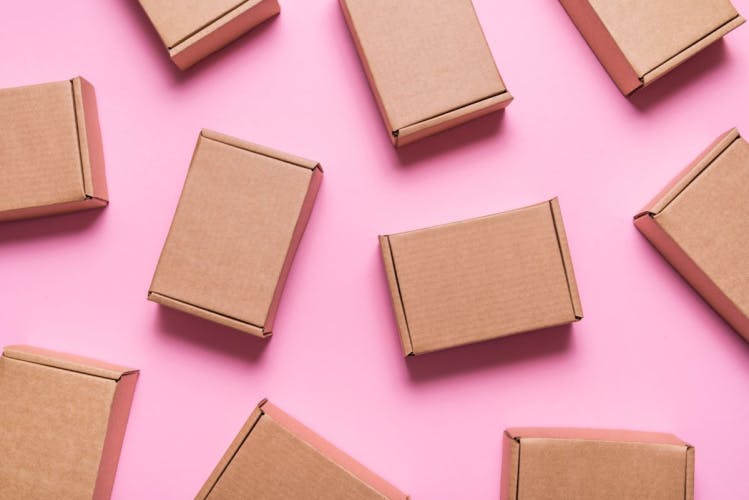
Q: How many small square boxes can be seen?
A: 10